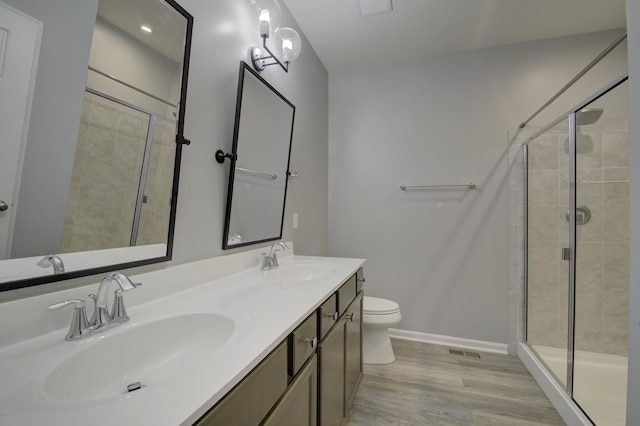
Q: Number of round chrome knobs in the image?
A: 4